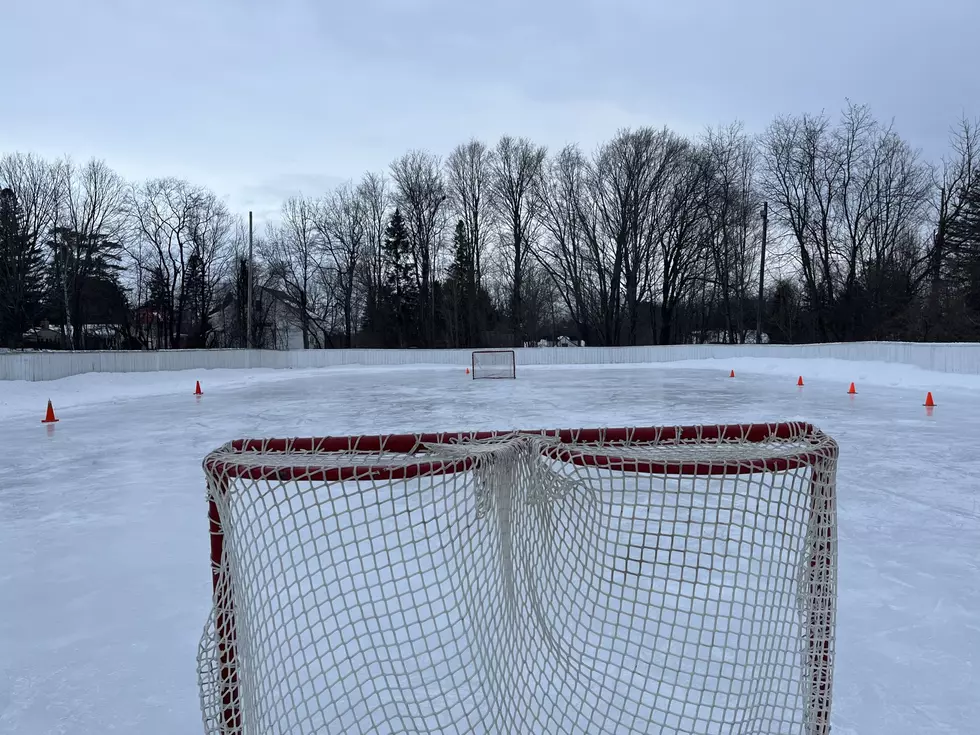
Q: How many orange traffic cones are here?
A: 7